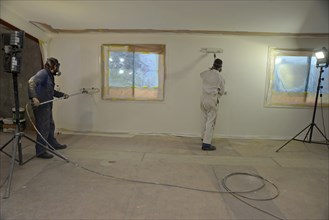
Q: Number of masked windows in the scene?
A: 2